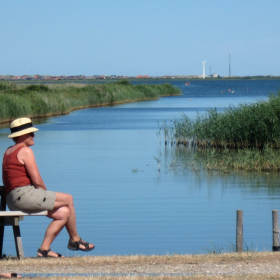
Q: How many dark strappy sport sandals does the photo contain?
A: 2